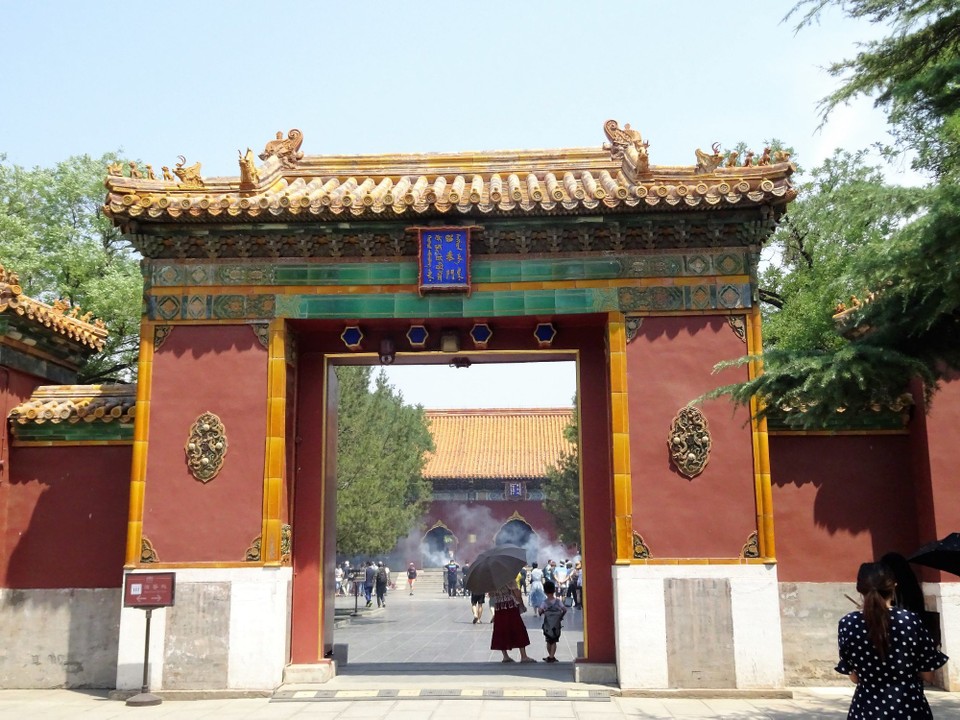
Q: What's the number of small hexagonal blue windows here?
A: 4